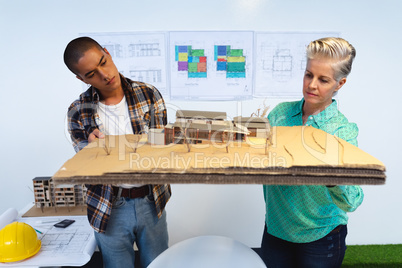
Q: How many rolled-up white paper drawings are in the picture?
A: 1